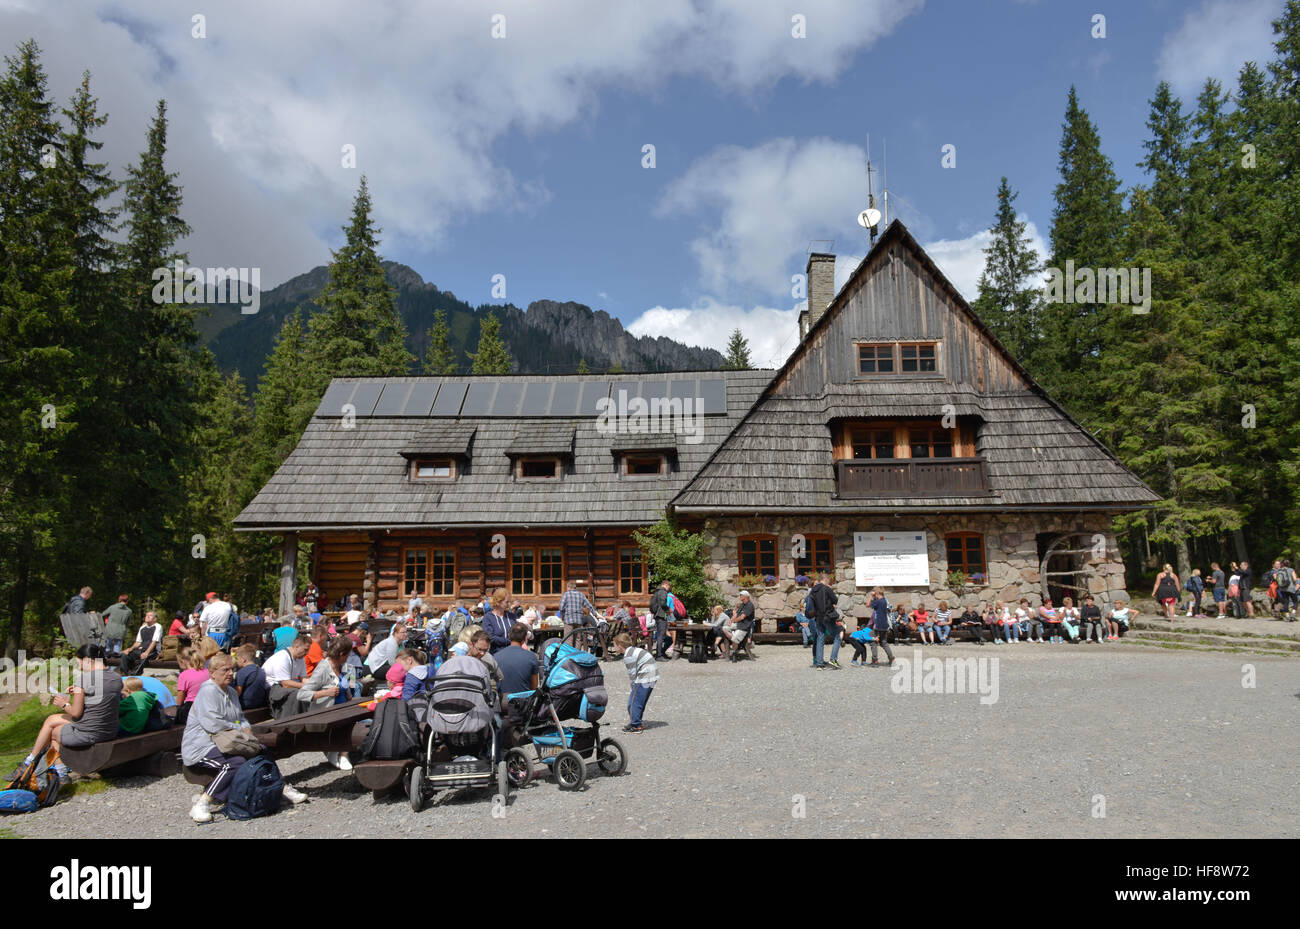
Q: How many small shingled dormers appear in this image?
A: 3